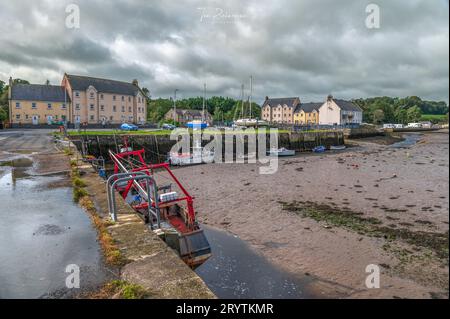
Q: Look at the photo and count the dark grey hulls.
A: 1